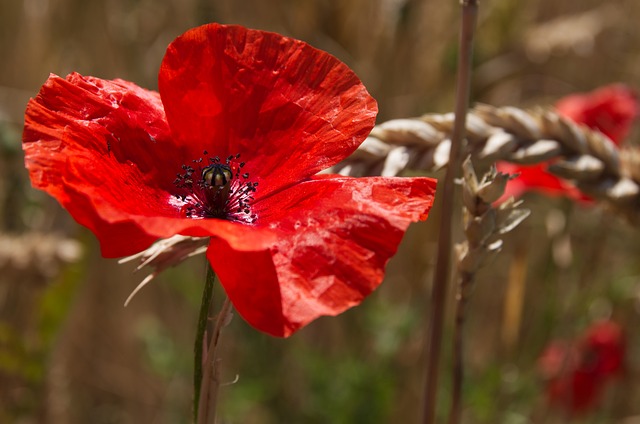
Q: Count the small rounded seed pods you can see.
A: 1